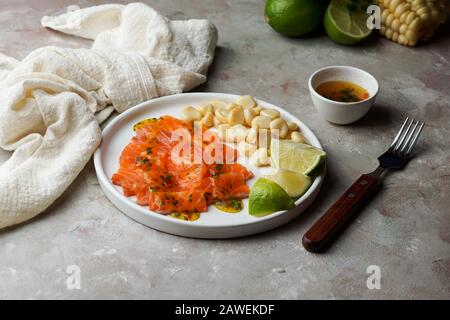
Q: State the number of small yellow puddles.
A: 3